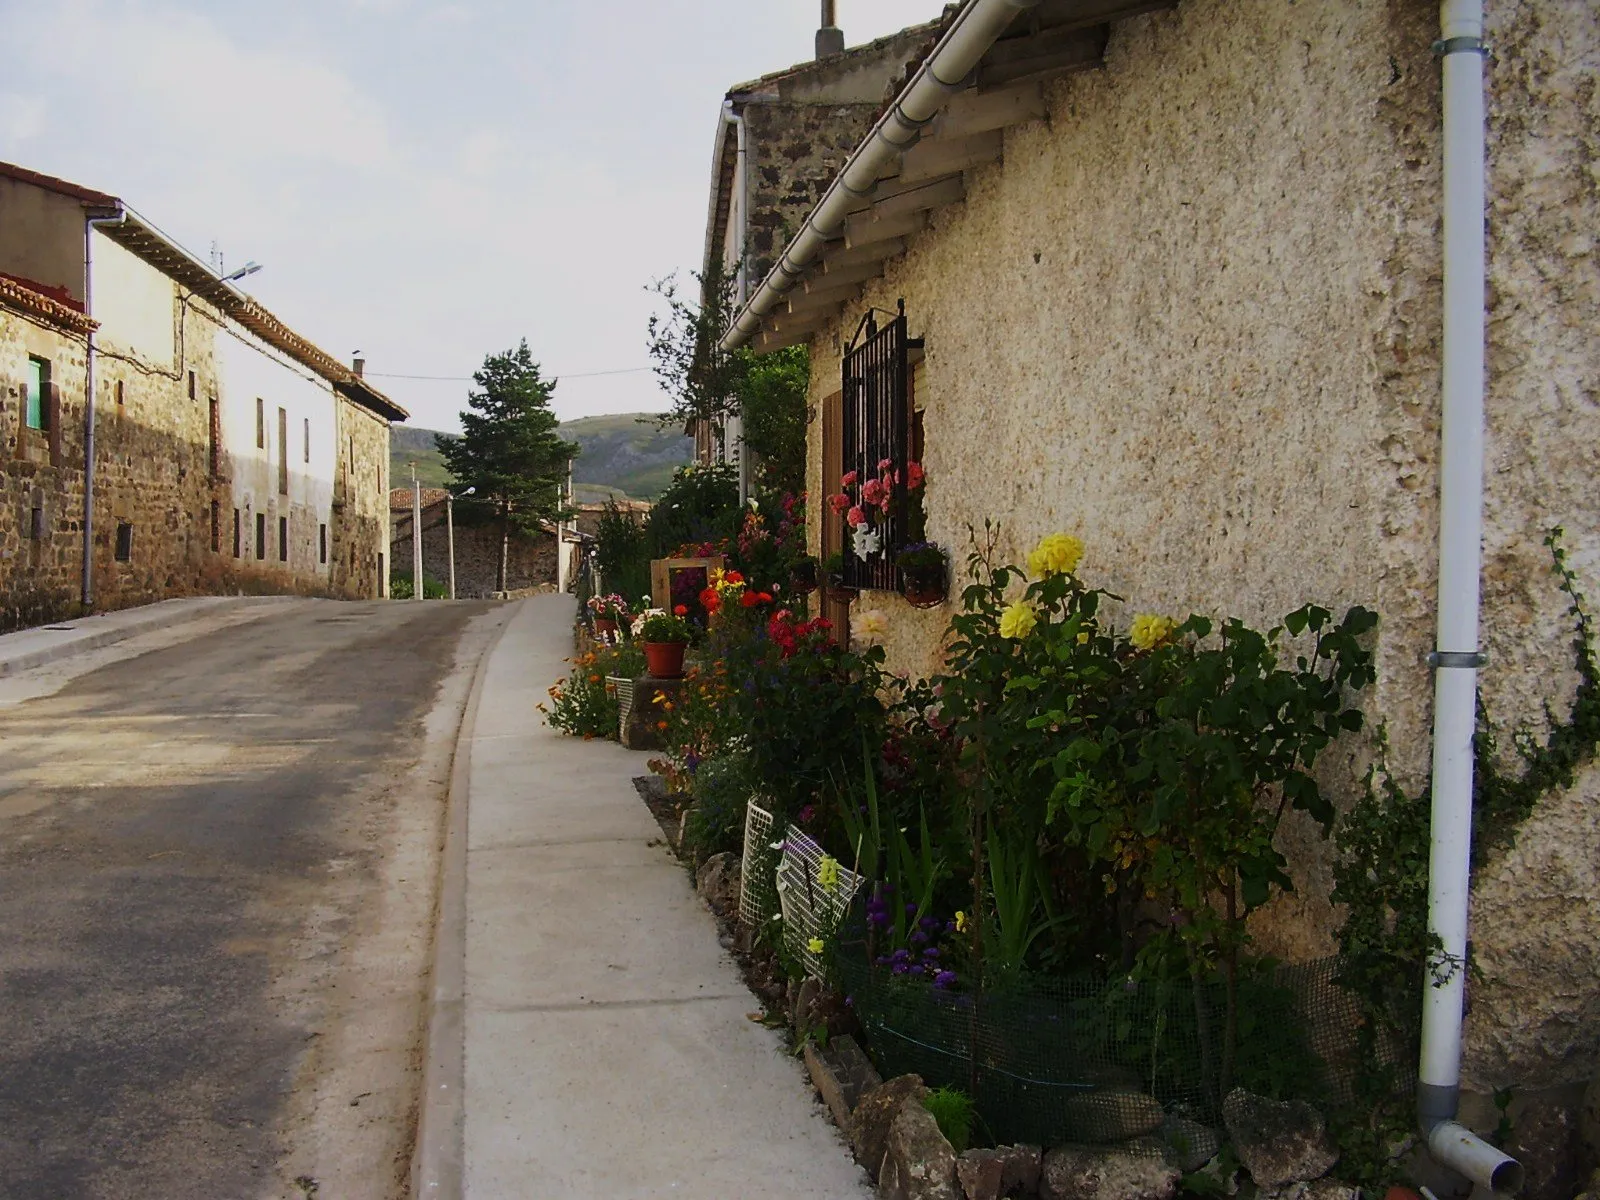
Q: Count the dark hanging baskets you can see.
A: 3